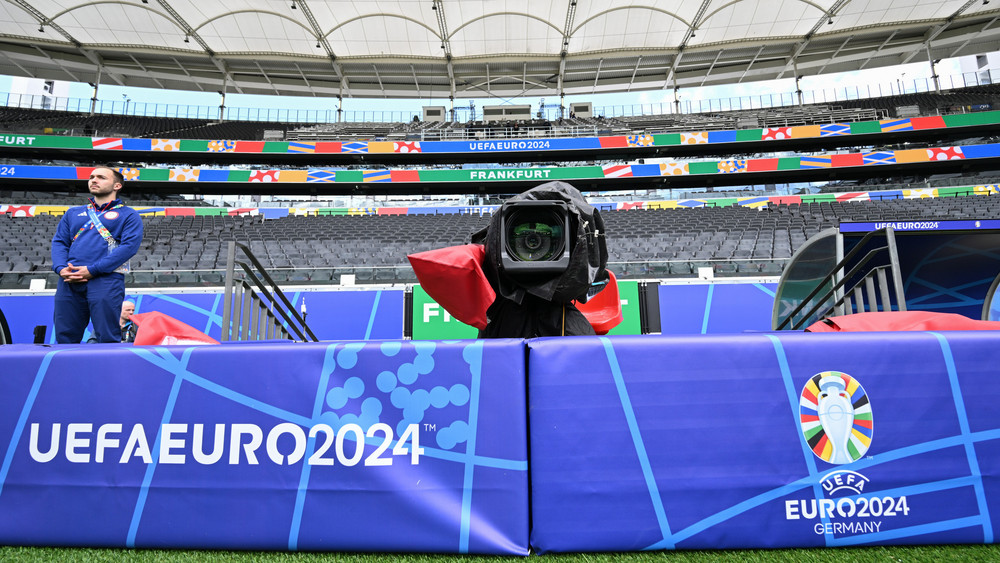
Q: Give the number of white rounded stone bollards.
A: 0